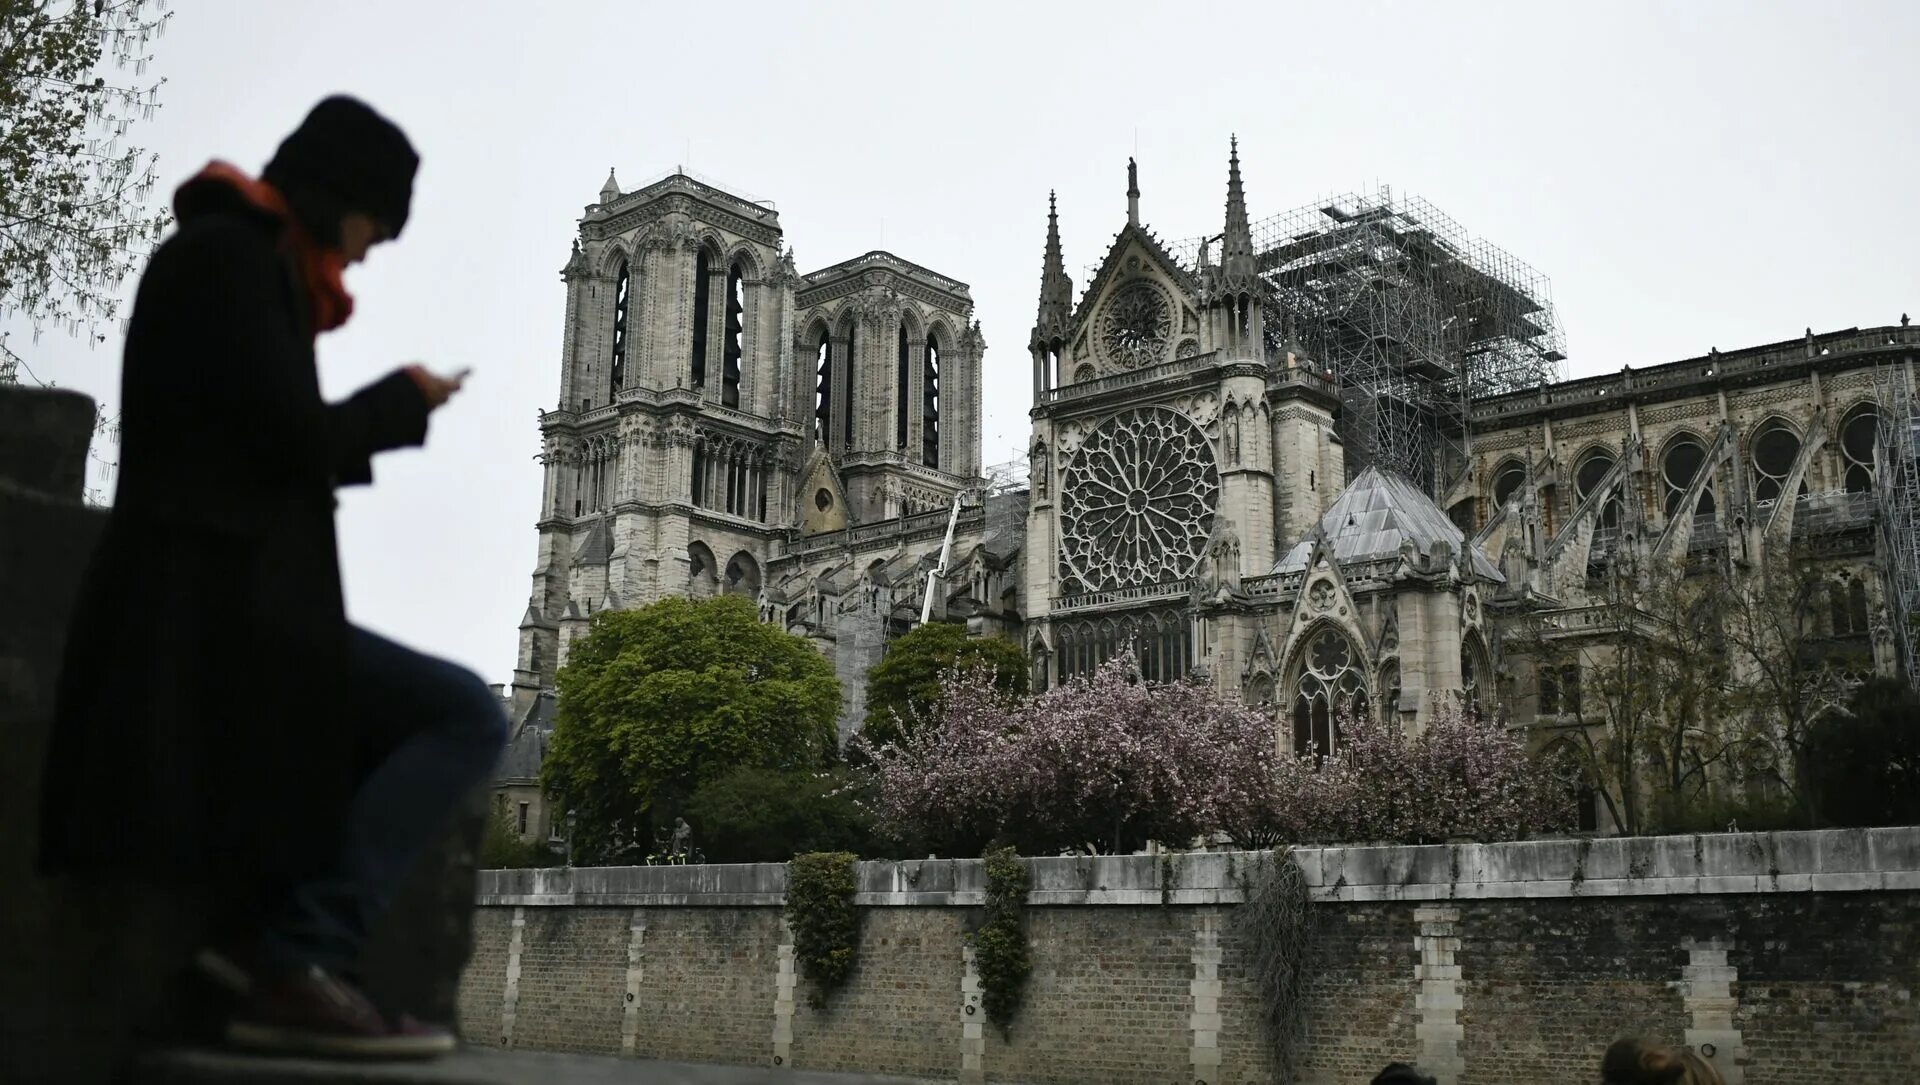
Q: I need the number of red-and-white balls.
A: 0